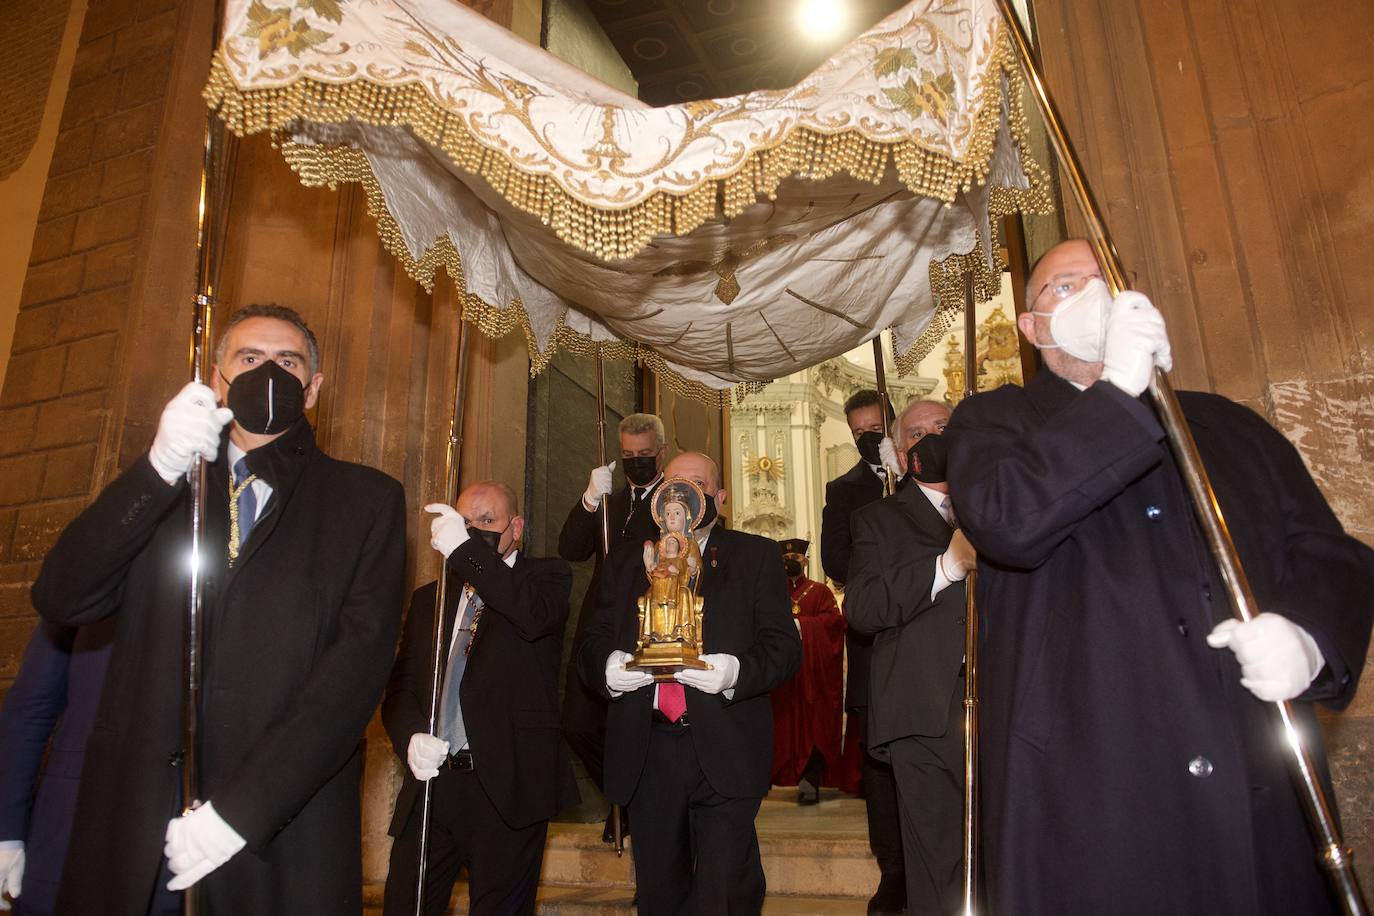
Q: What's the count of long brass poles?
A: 6